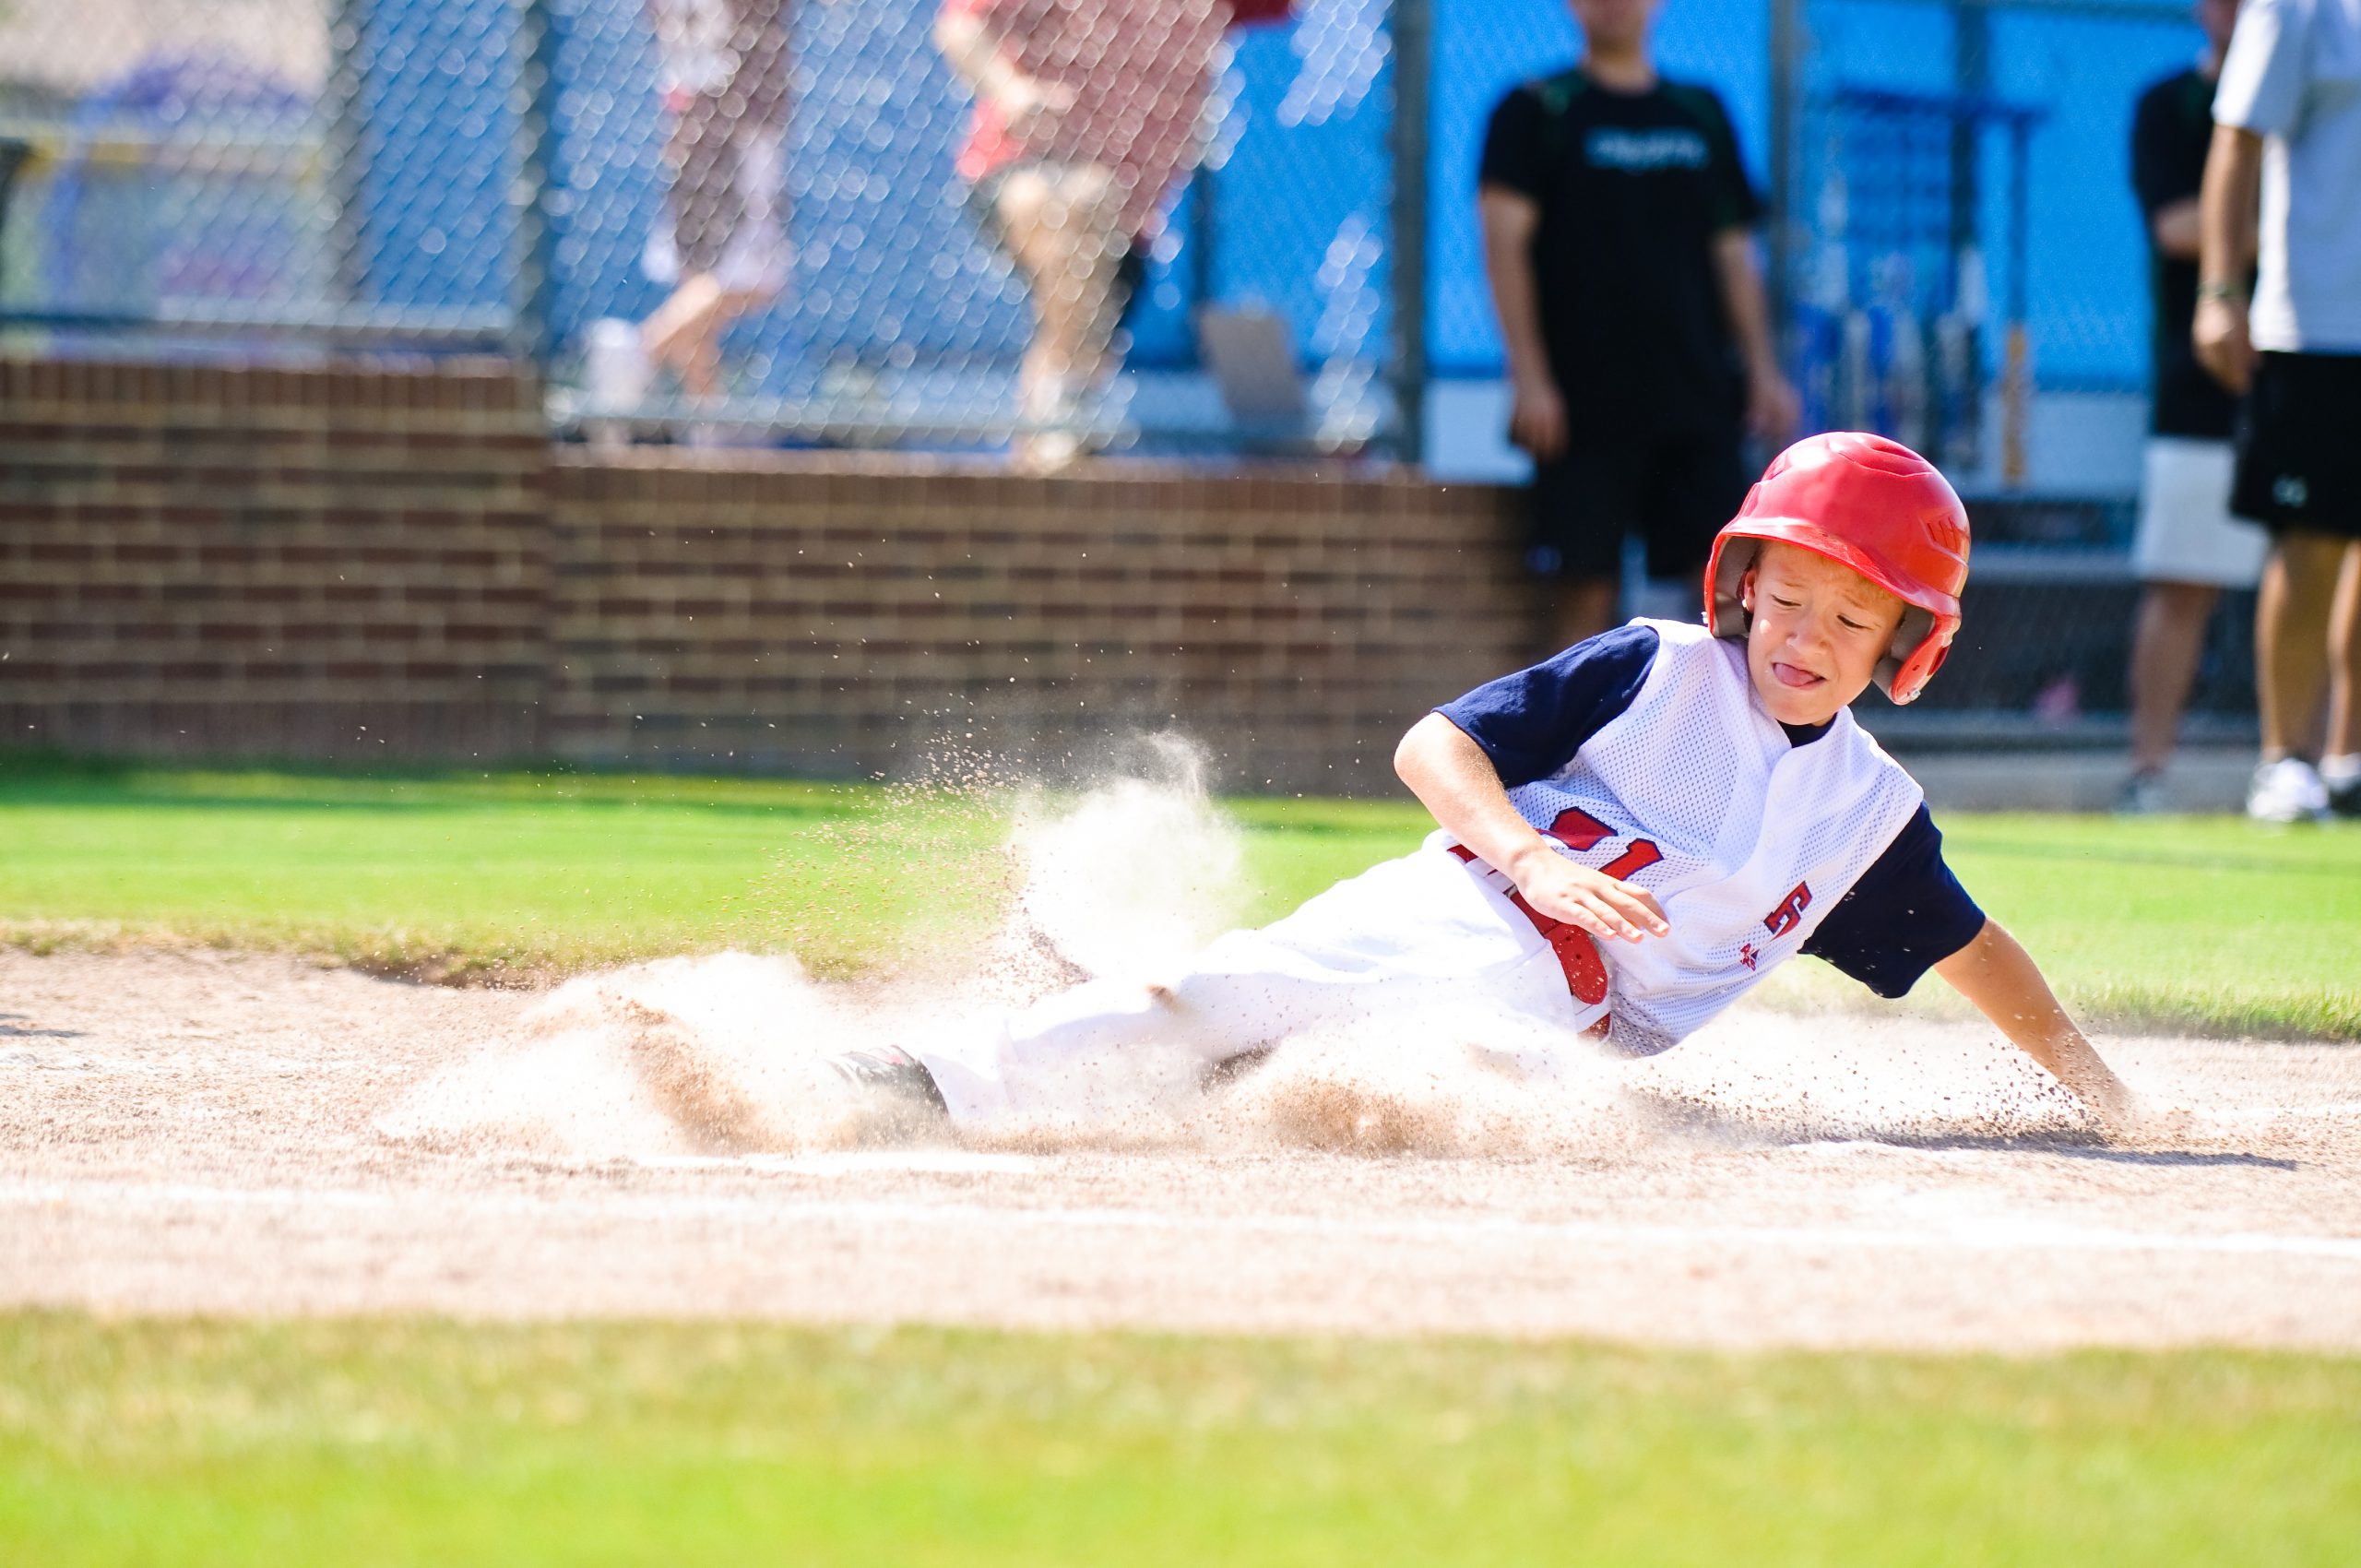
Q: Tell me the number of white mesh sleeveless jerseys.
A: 1